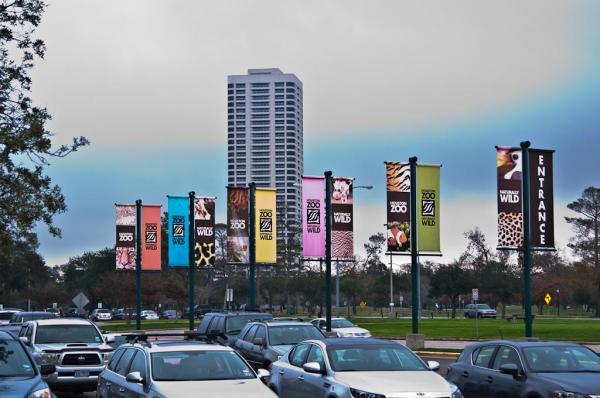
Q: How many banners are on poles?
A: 12